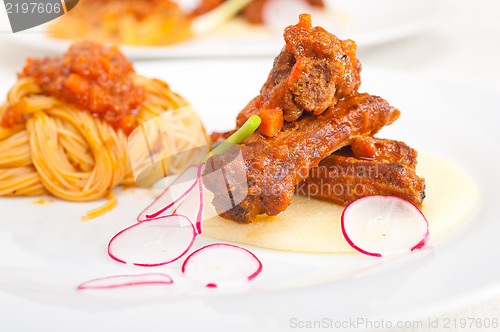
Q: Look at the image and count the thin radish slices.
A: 6